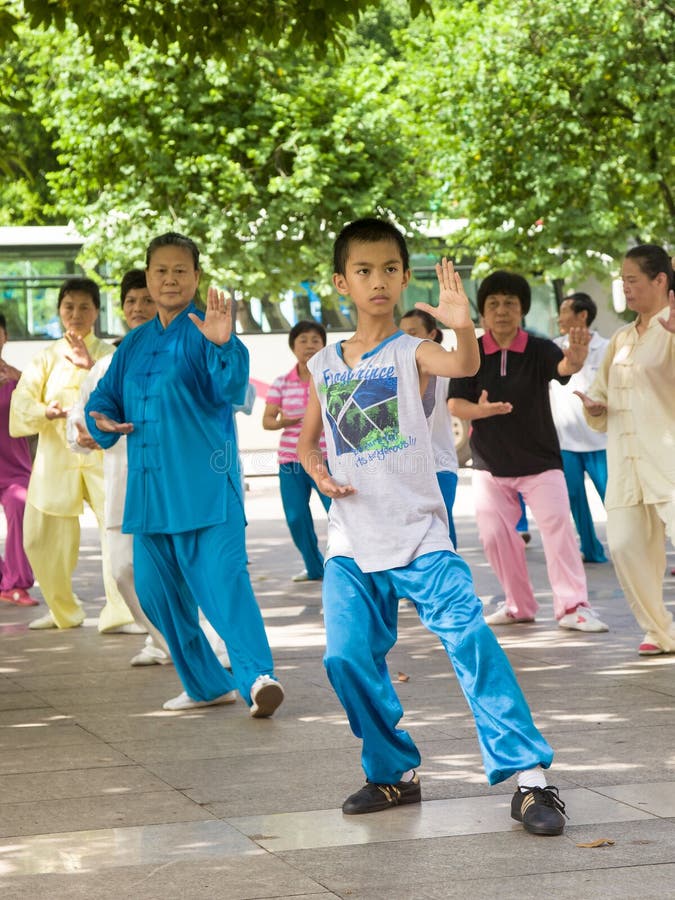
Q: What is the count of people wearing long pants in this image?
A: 10